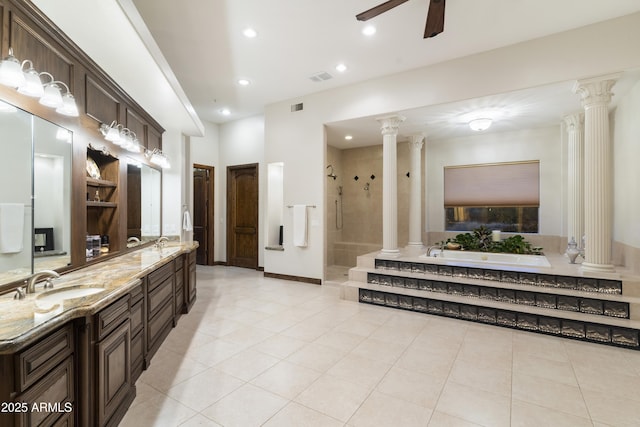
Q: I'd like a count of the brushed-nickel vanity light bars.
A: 3